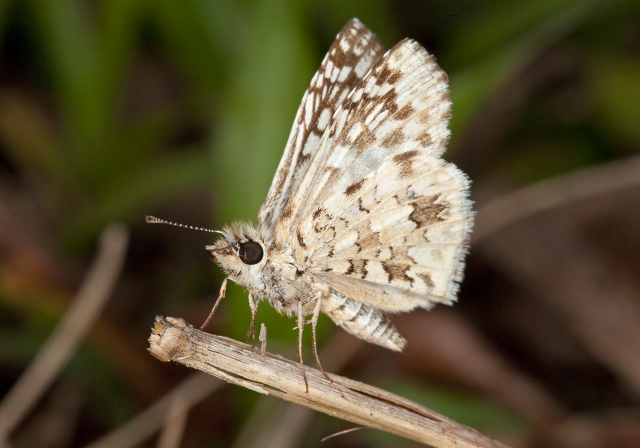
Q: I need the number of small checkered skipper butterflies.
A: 1